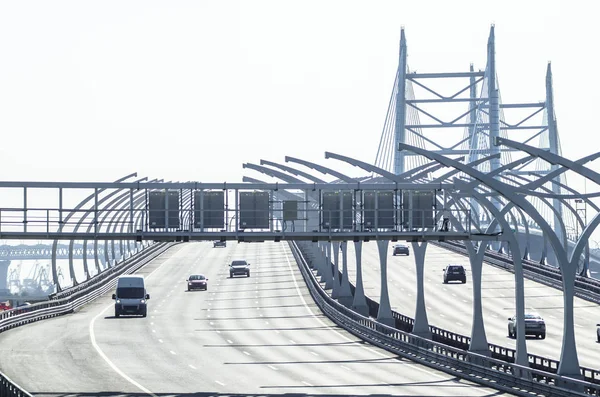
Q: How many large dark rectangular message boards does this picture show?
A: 6